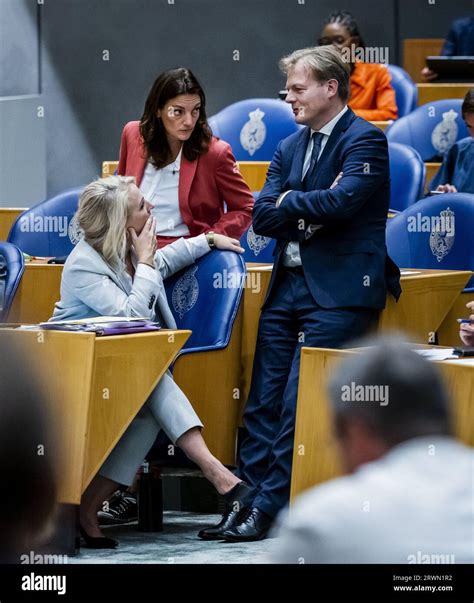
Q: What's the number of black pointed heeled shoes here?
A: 2